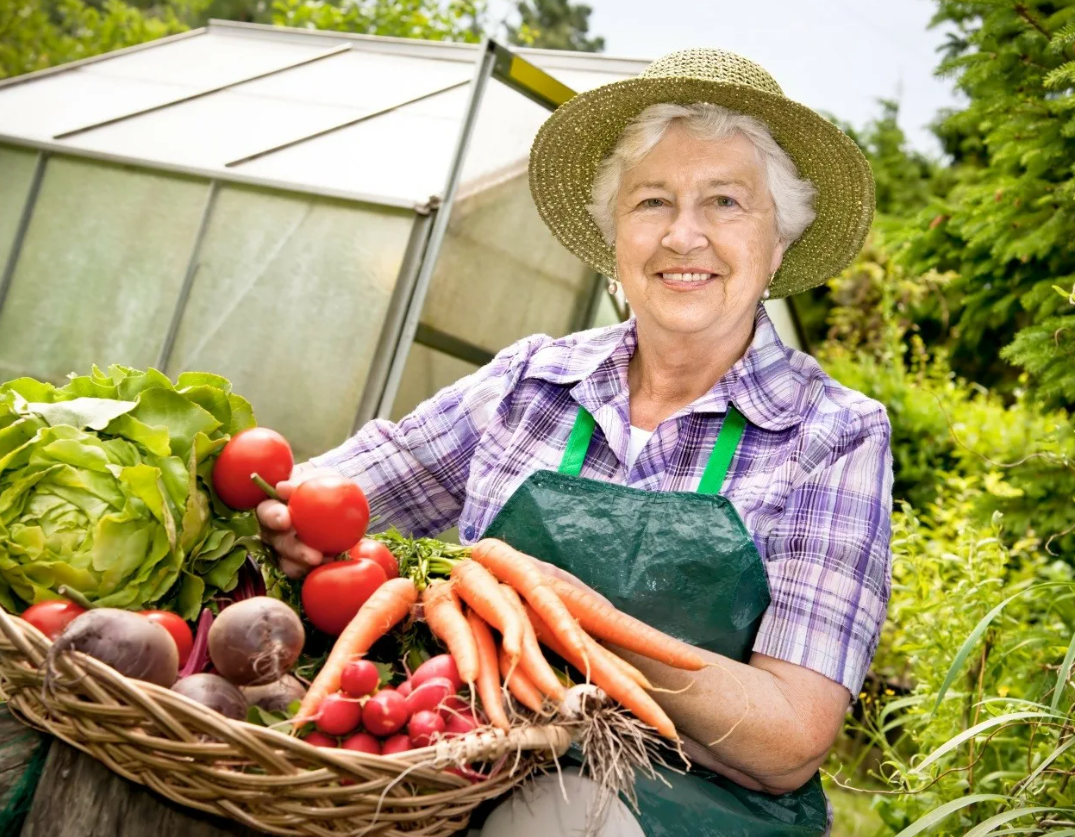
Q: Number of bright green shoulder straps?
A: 2